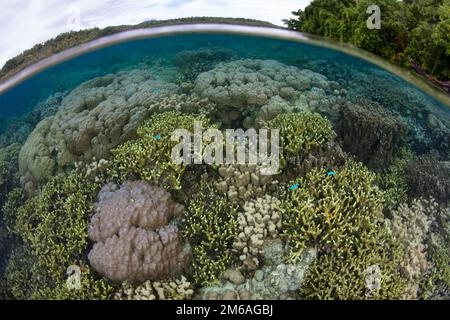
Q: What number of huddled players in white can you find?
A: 0